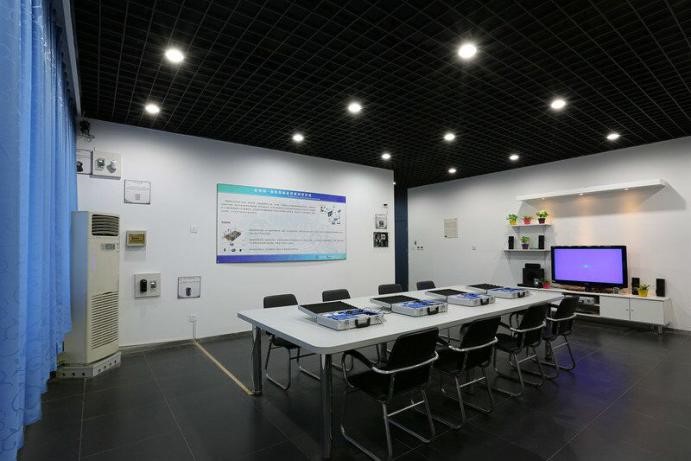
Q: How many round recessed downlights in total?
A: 11